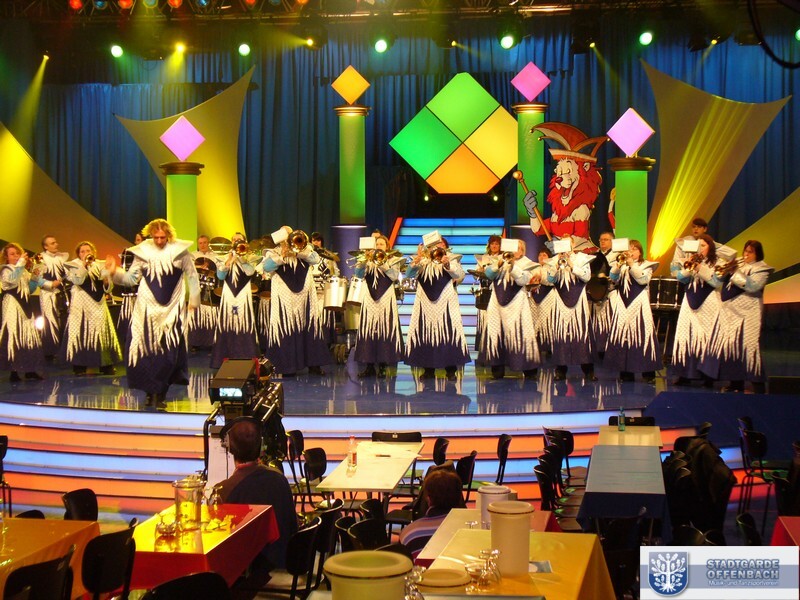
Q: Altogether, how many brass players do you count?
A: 11